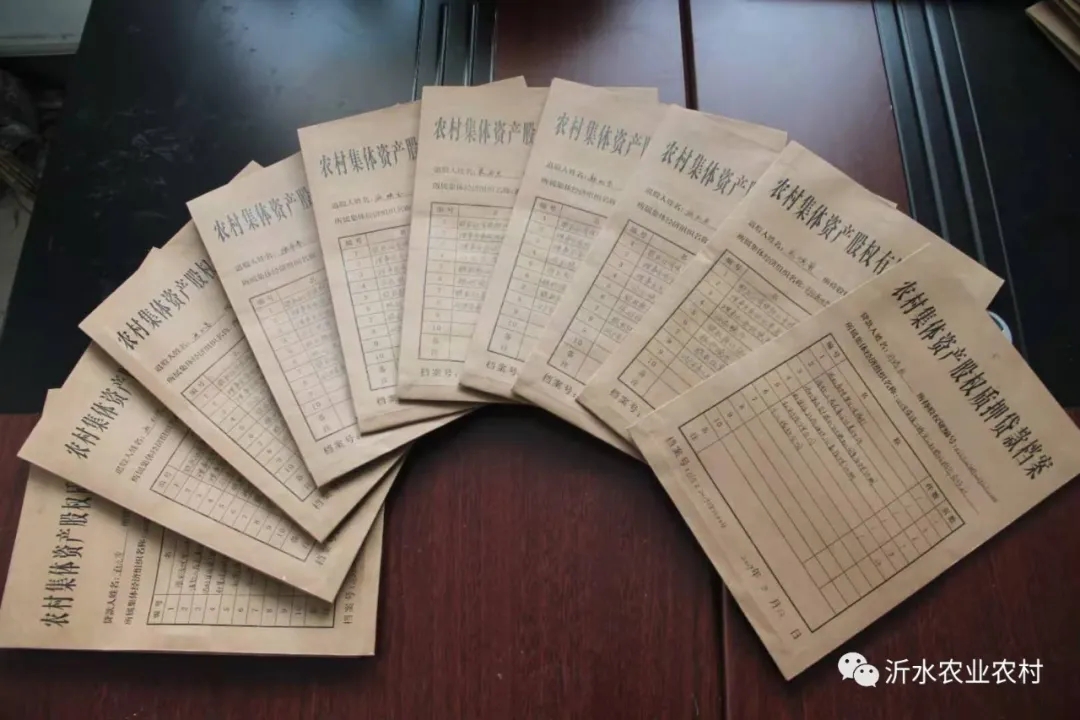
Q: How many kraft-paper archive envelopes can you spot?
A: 10